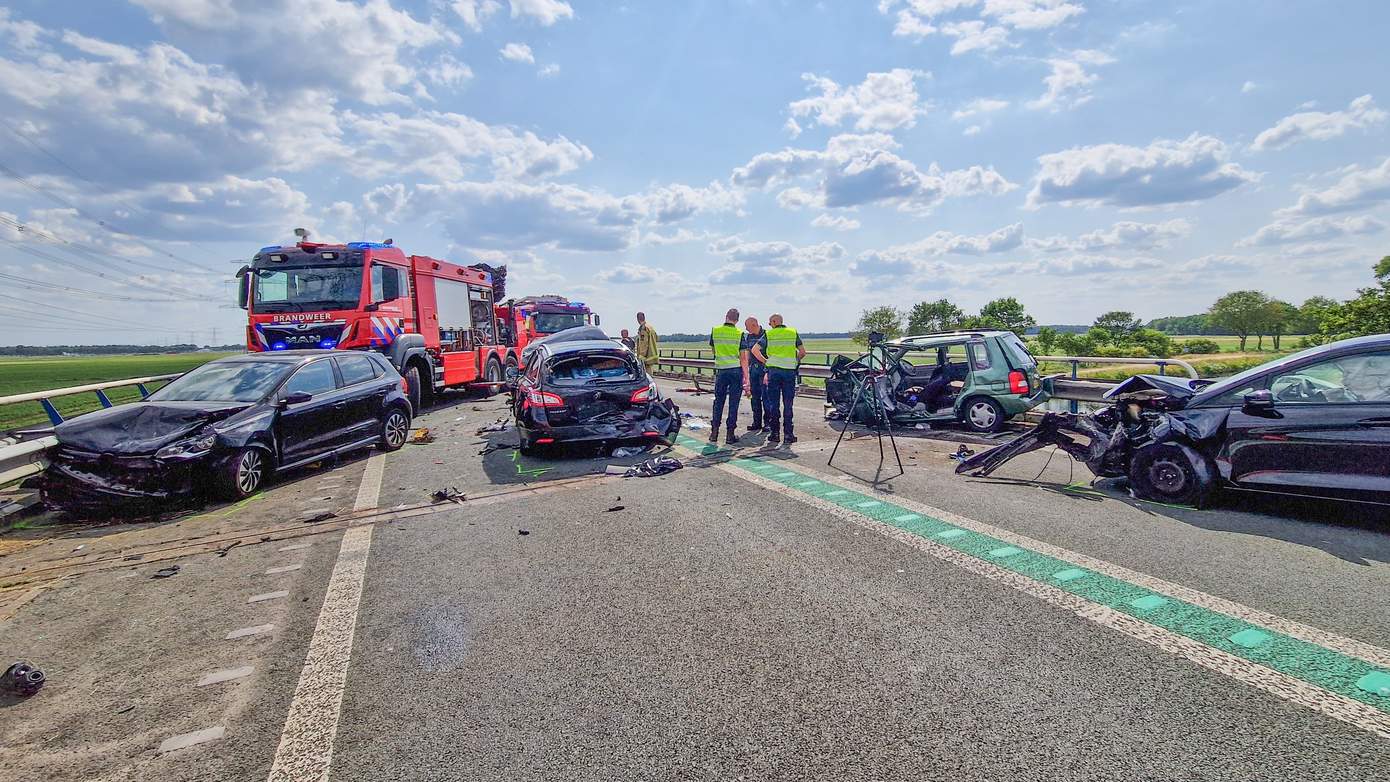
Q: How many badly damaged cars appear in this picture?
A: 4